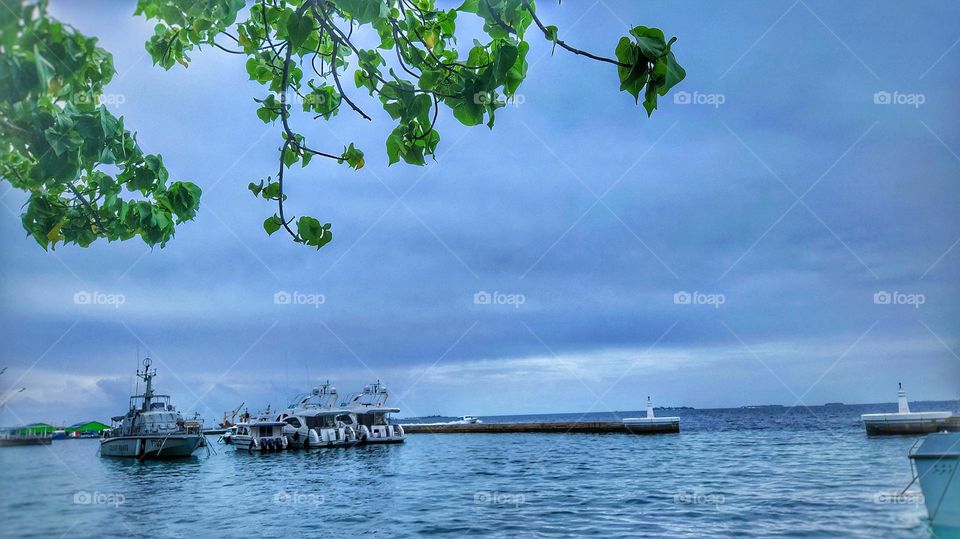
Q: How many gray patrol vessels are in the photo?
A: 1